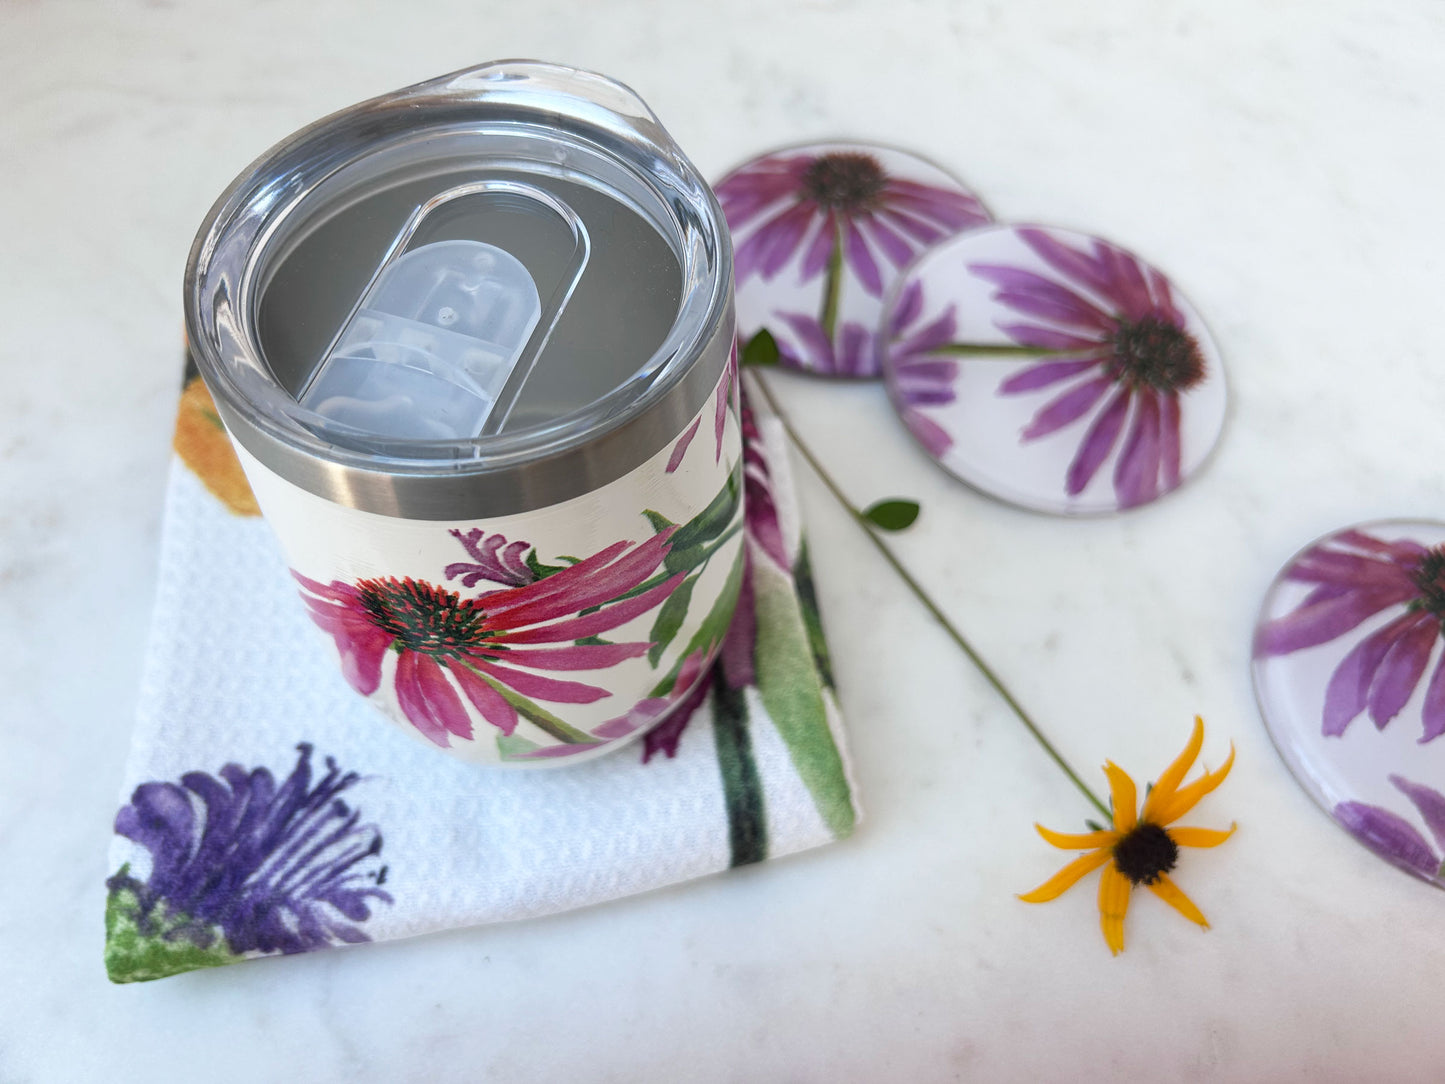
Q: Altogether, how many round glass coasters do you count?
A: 3